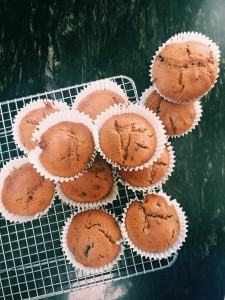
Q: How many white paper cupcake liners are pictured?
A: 11